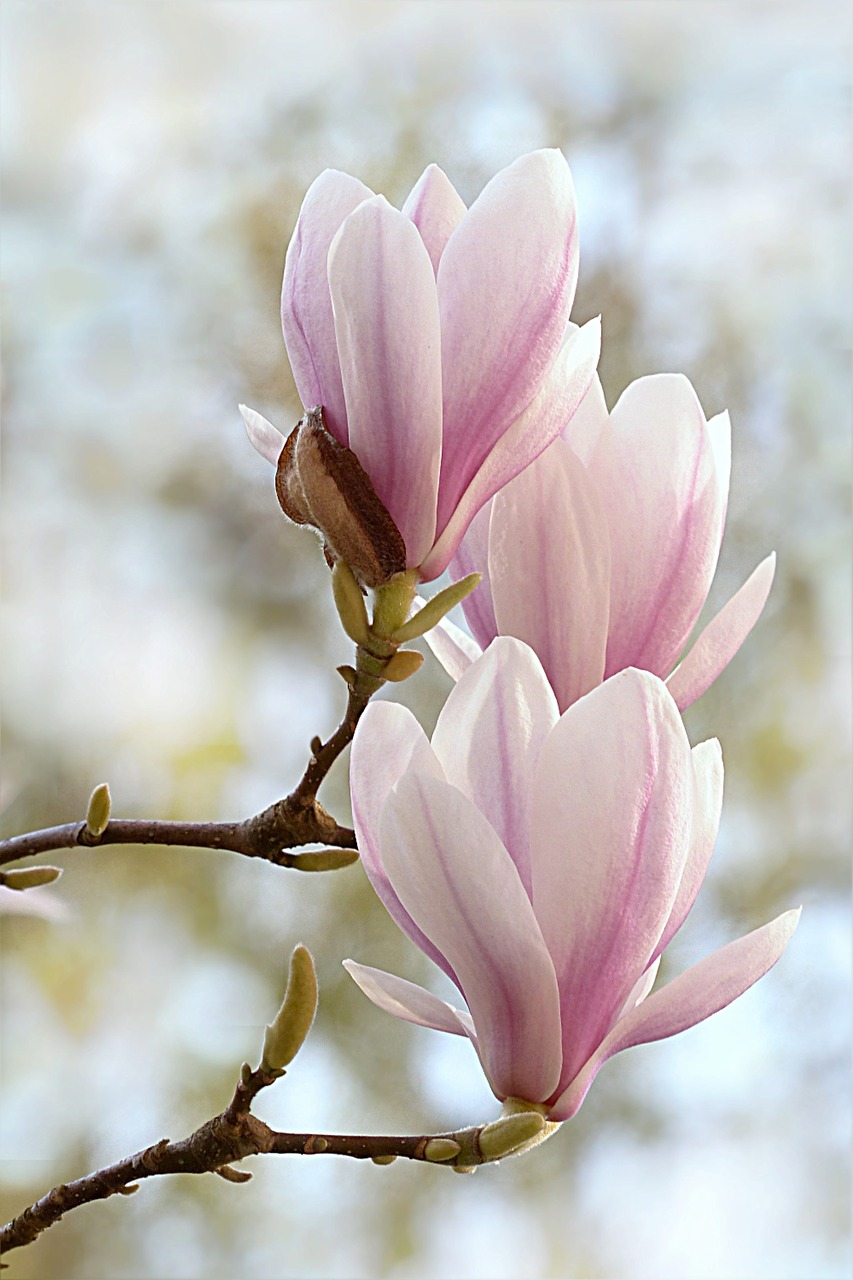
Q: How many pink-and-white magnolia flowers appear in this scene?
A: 3